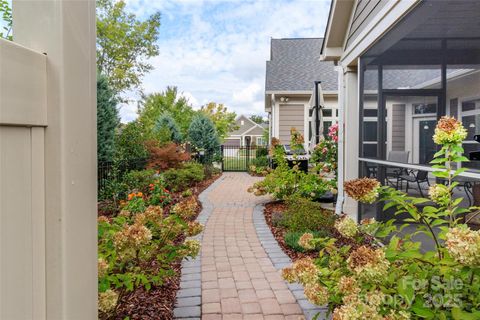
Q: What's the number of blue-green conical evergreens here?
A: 3